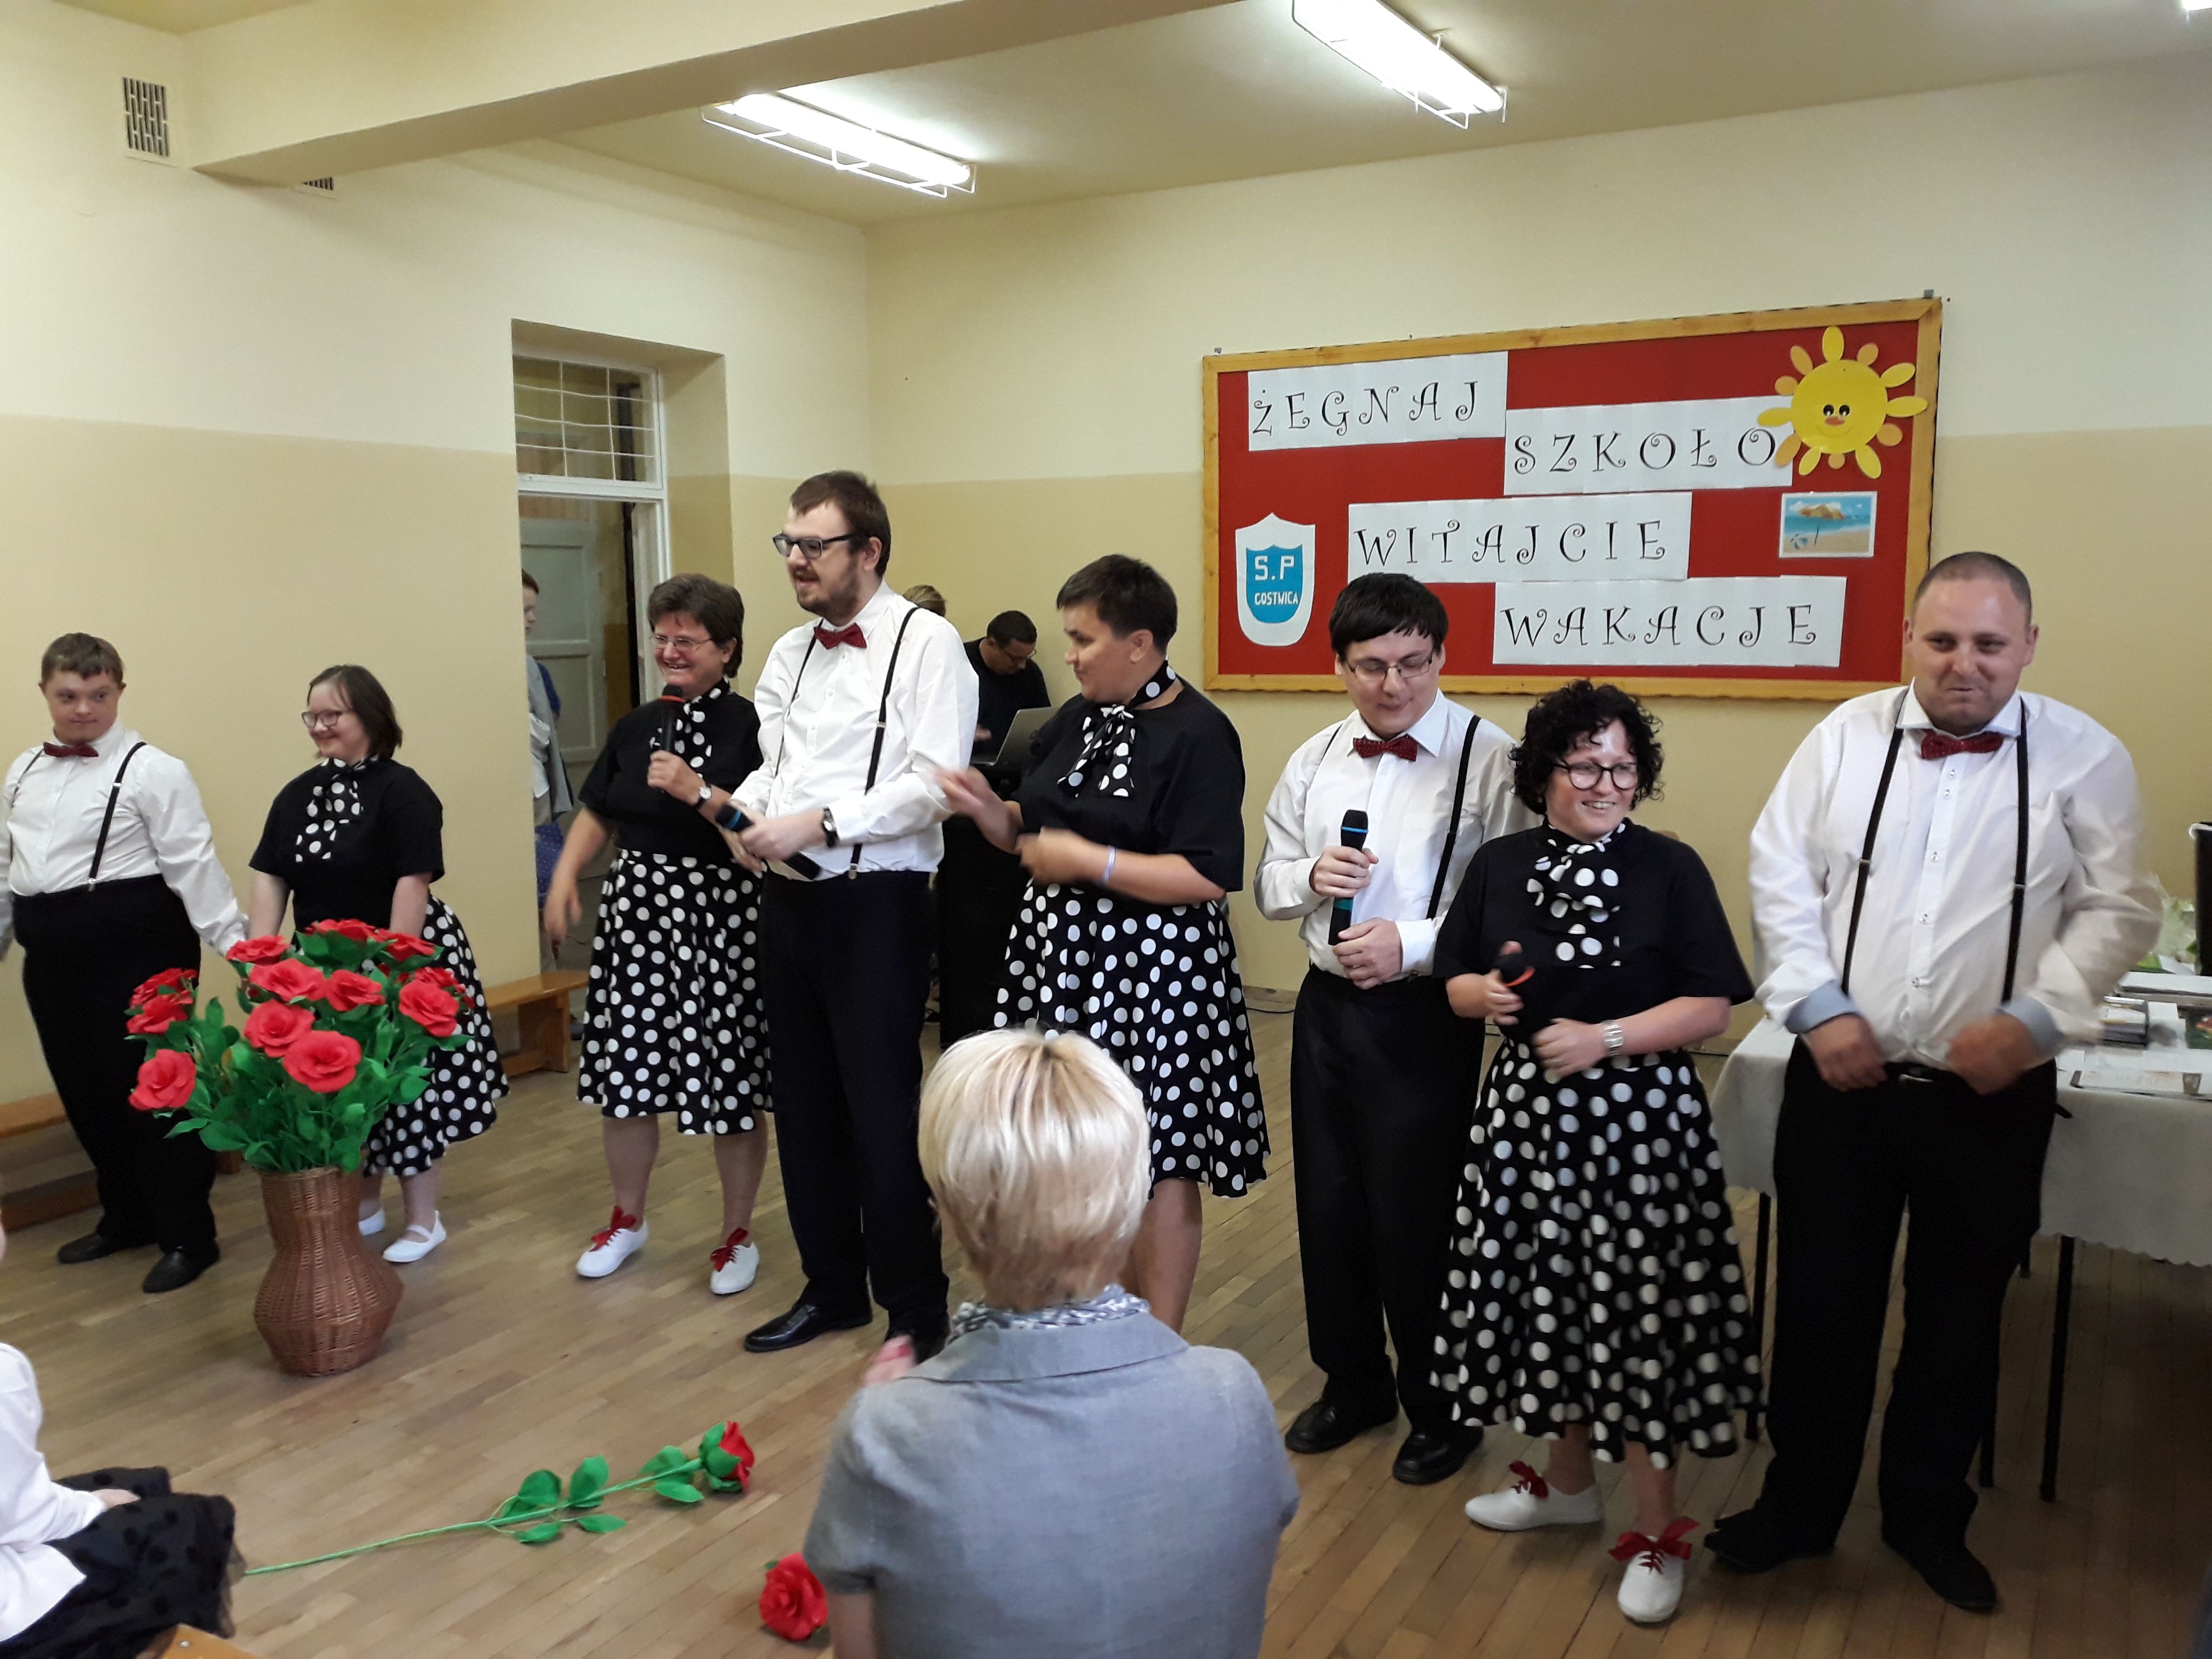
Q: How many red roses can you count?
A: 14